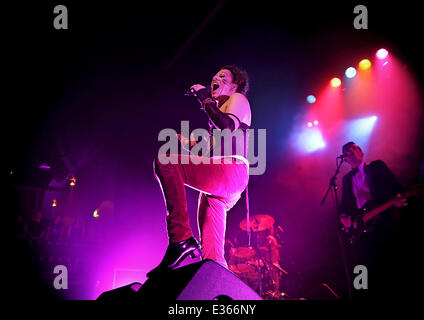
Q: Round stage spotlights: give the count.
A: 5